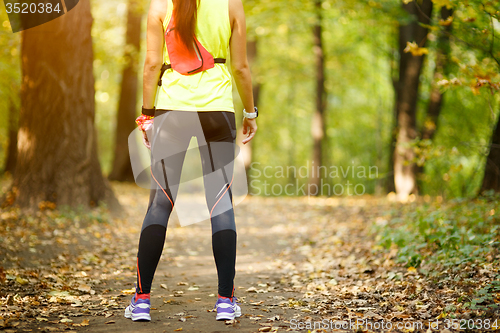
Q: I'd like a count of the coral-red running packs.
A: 1